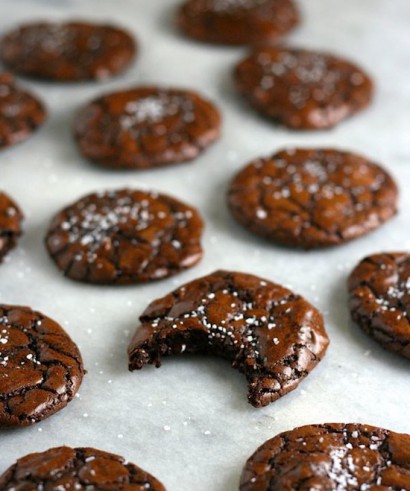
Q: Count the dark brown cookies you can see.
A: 13